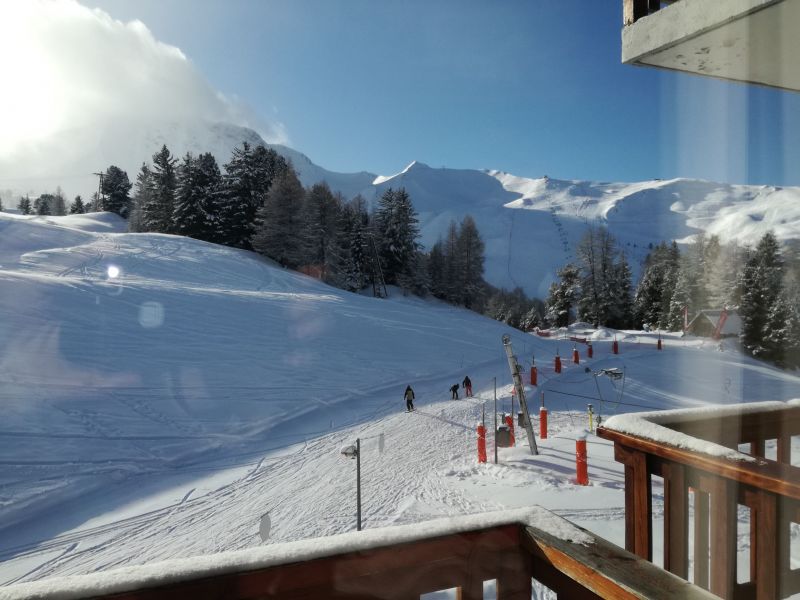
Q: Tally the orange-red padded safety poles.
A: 10